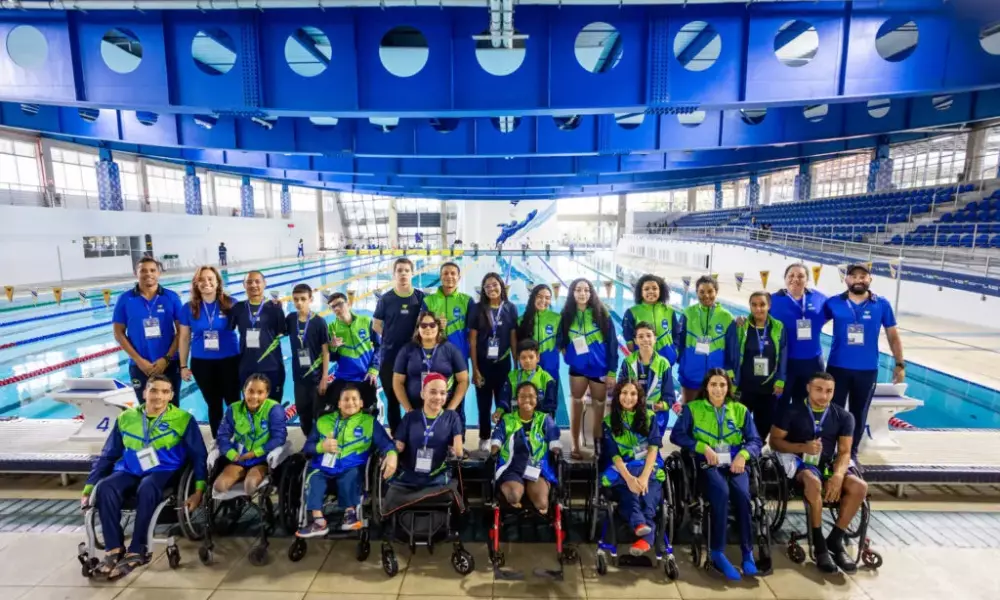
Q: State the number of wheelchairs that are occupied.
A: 8